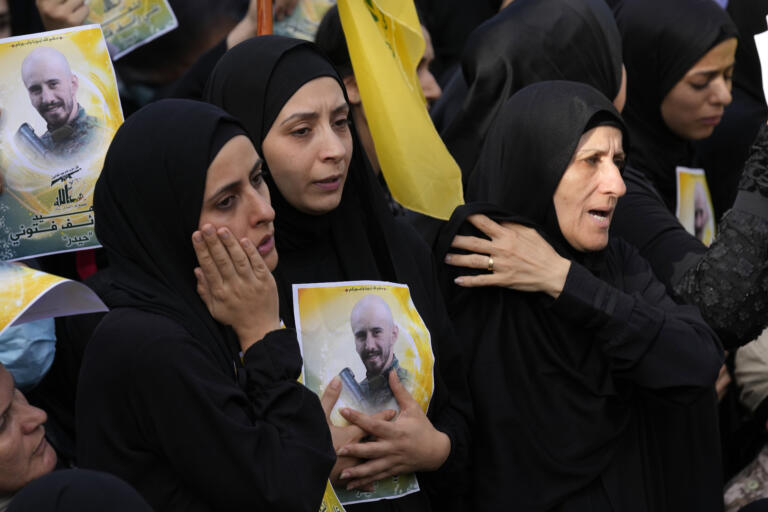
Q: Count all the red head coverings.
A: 0